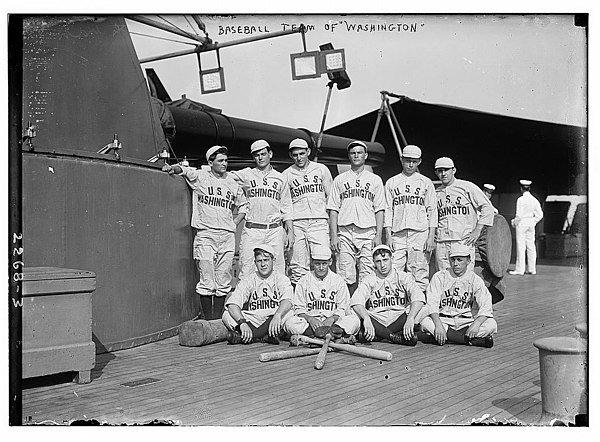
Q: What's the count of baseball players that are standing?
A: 6